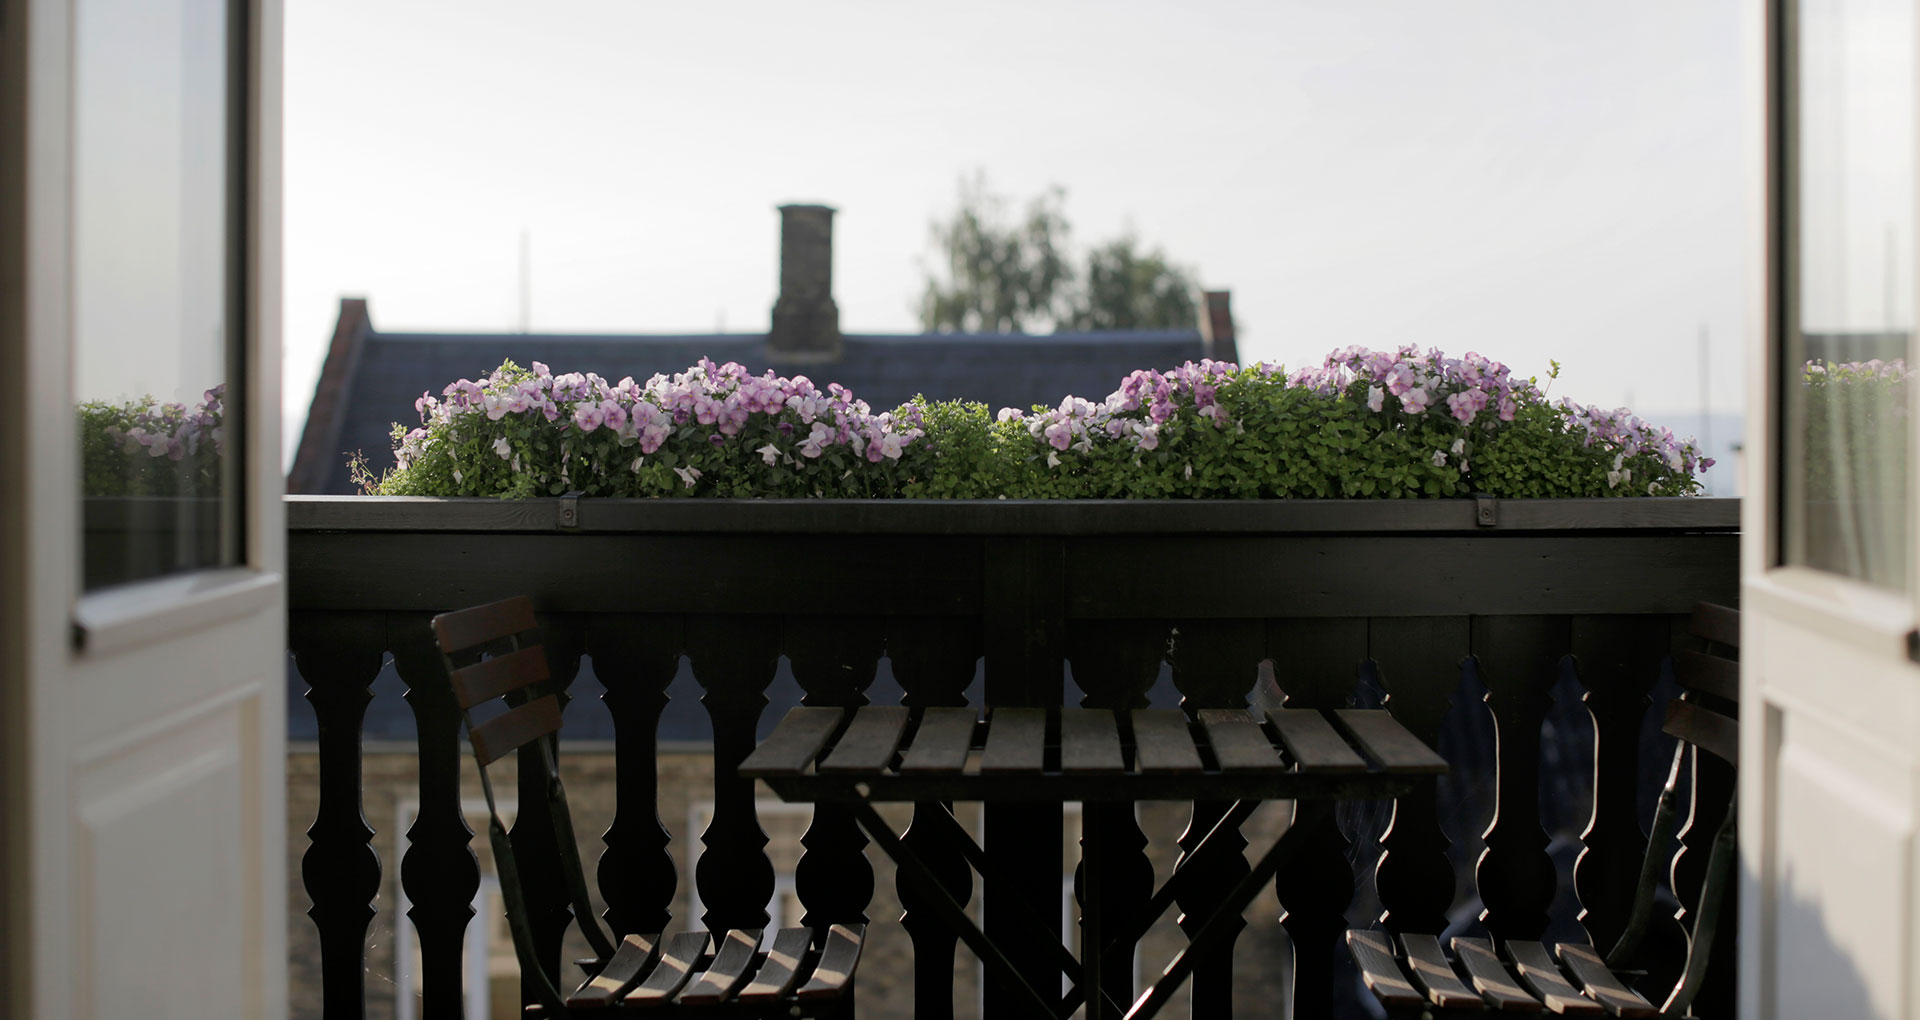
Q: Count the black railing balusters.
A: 14